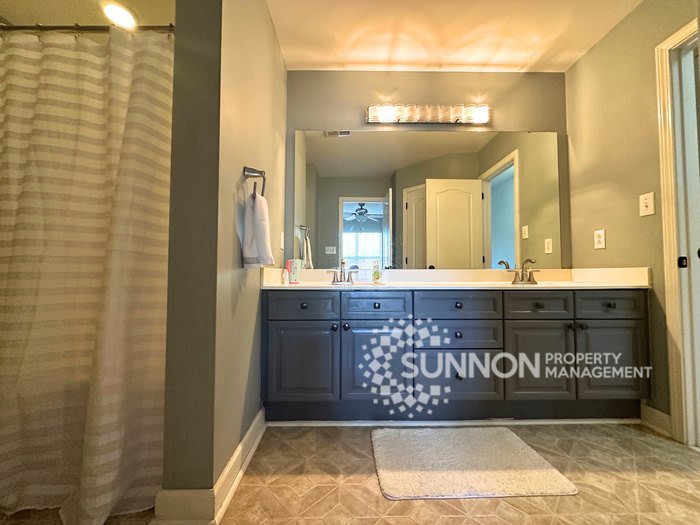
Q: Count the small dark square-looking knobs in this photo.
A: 11